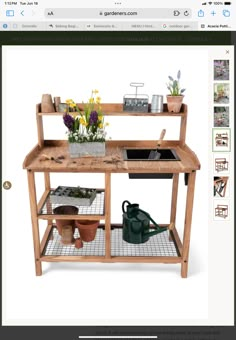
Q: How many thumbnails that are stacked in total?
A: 7